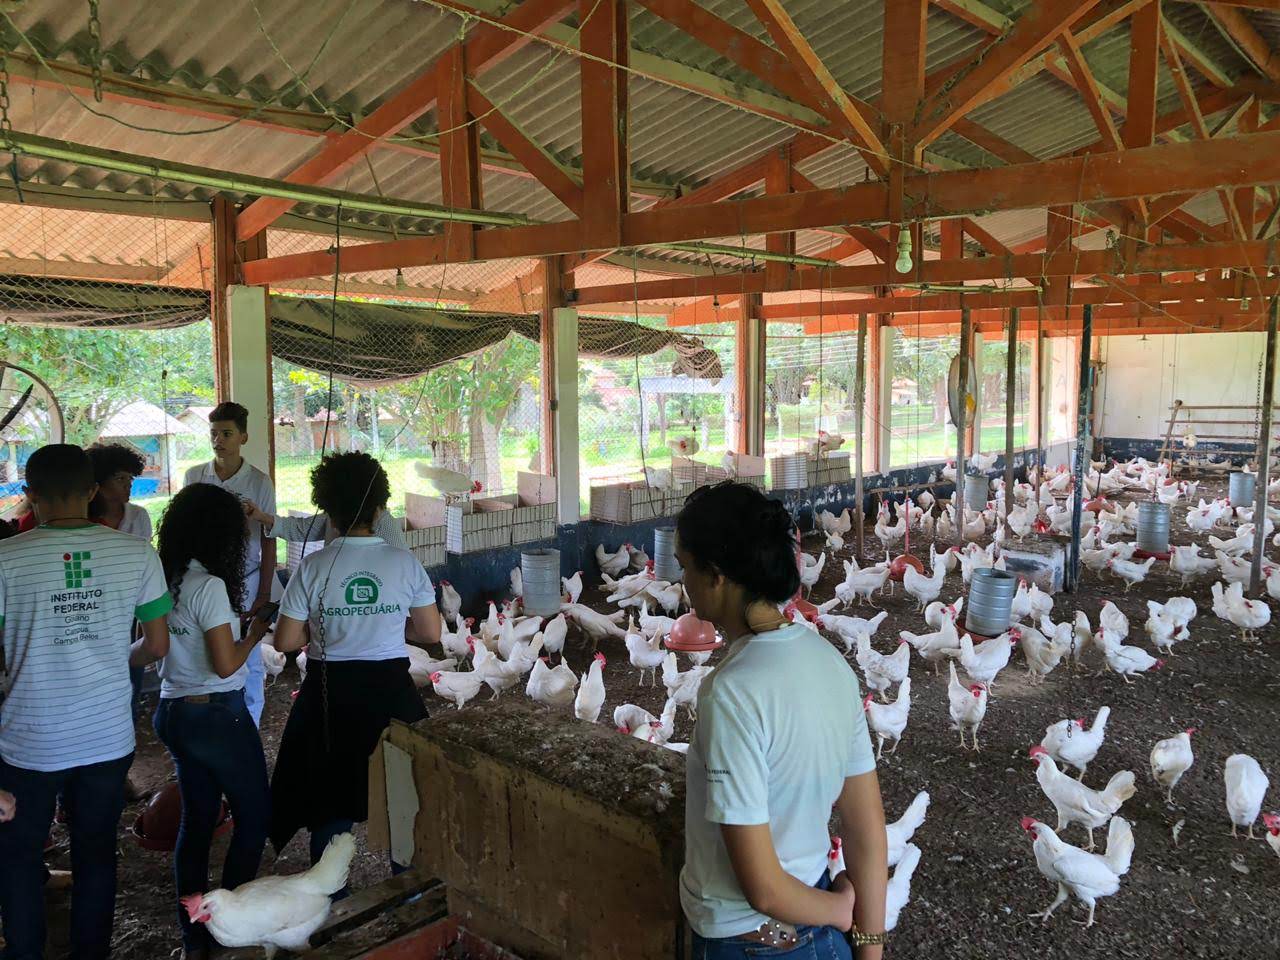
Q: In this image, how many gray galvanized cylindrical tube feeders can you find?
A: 6